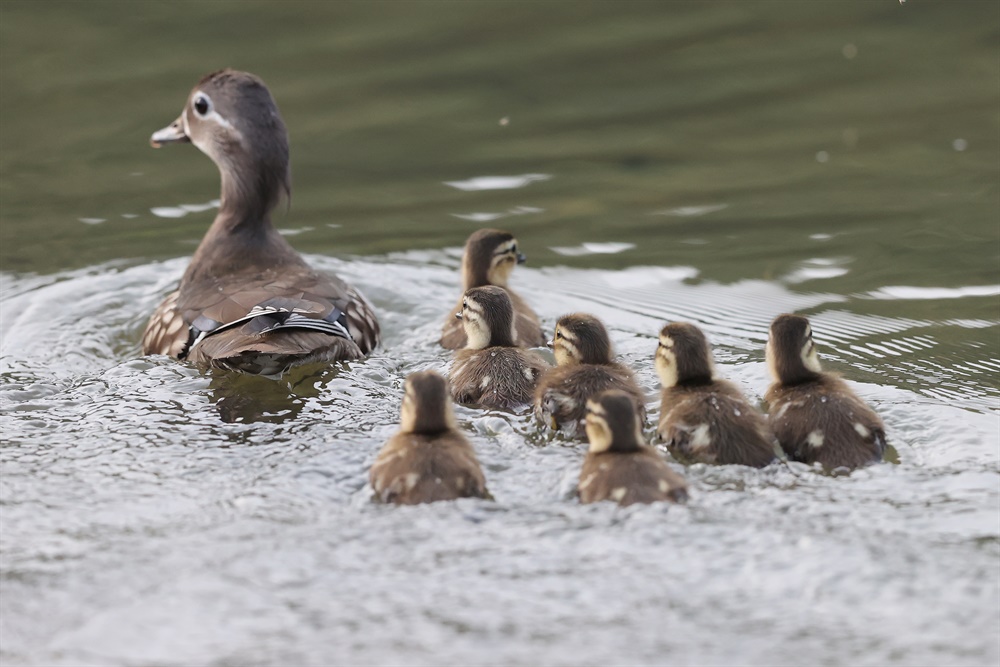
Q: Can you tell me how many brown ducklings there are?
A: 7